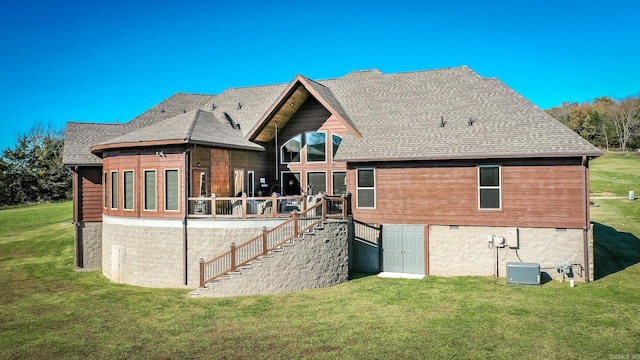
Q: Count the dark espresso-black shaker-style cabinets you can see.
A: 0